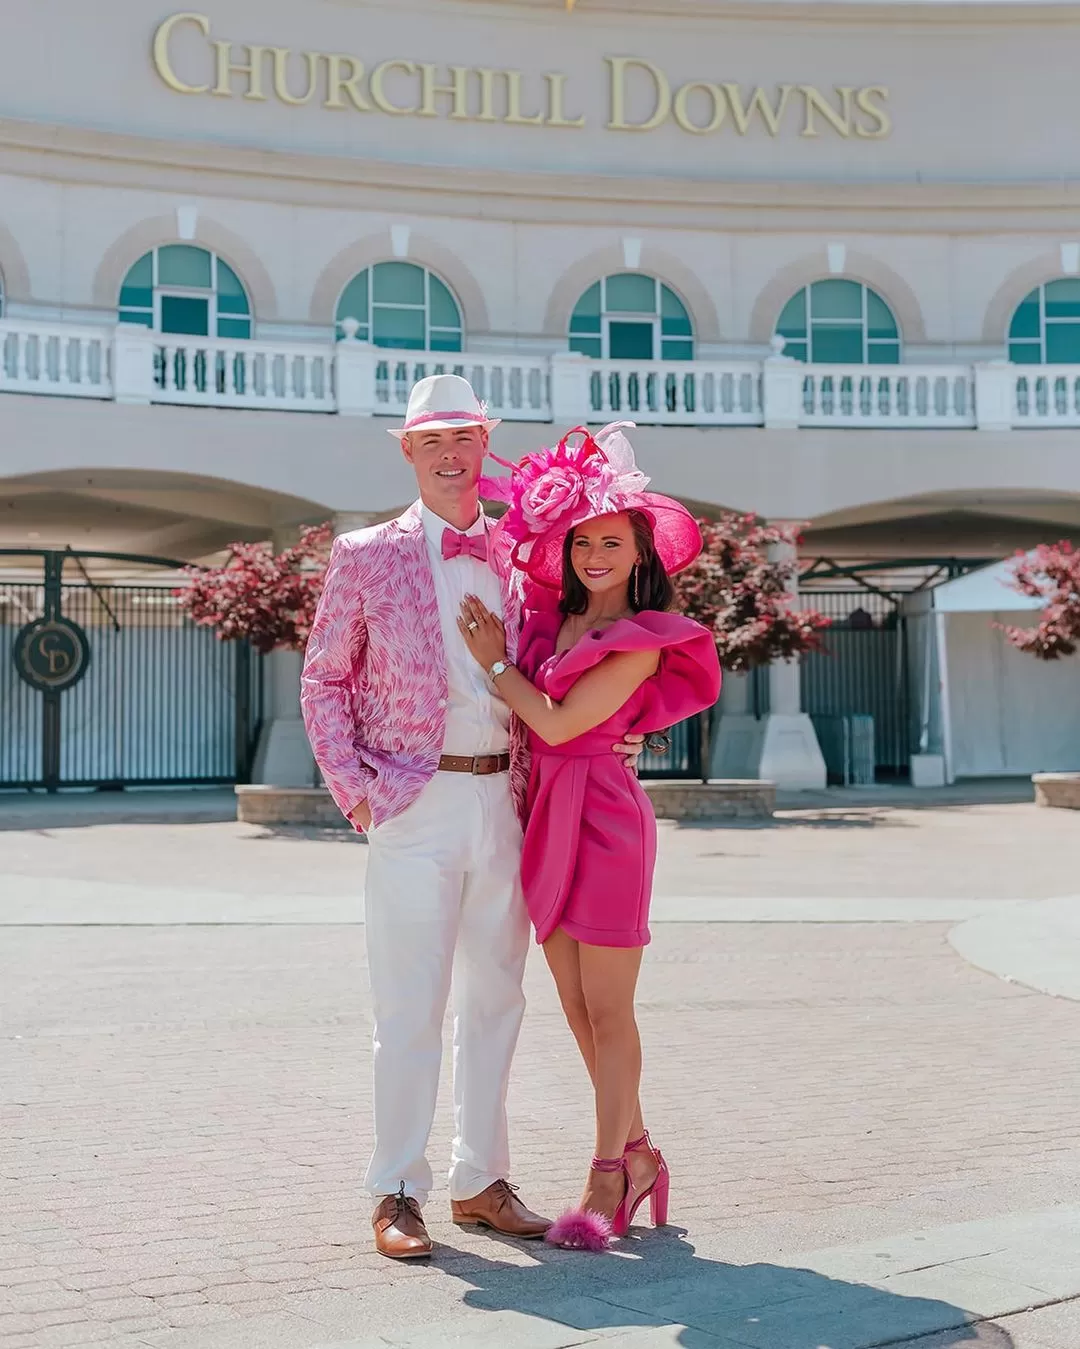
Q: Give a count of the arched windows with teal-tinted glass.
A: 5